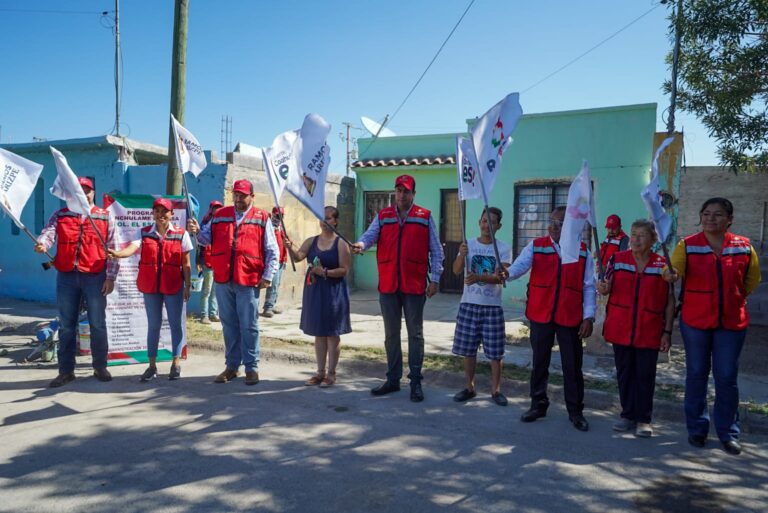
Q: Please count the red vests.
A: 10